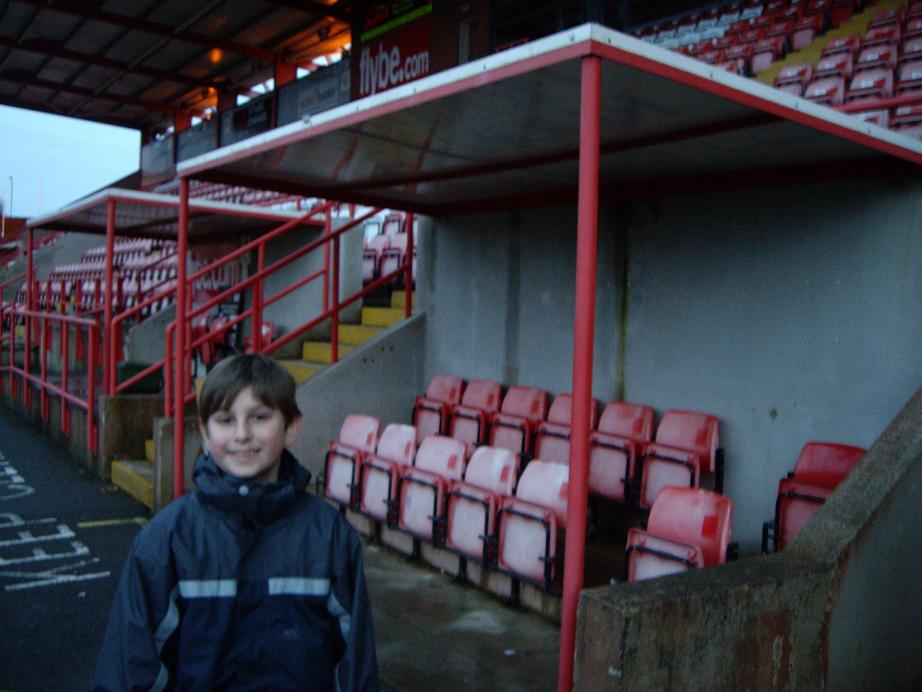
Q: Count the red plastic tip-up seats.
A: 13